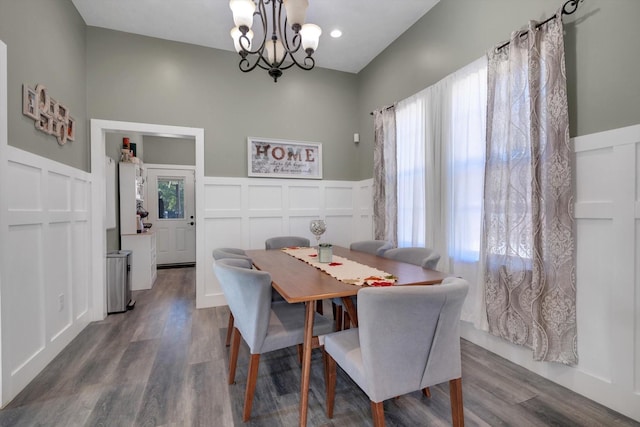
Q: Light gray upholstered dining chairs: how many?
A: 6